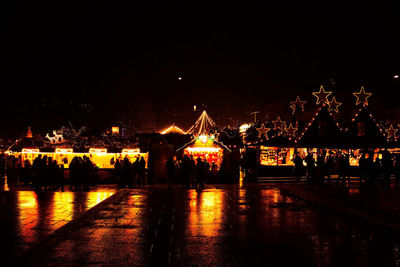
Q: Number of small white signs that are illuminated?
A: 4